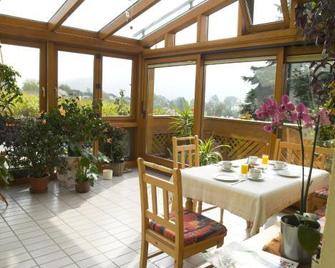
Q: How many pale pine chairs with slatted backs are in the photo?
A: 2